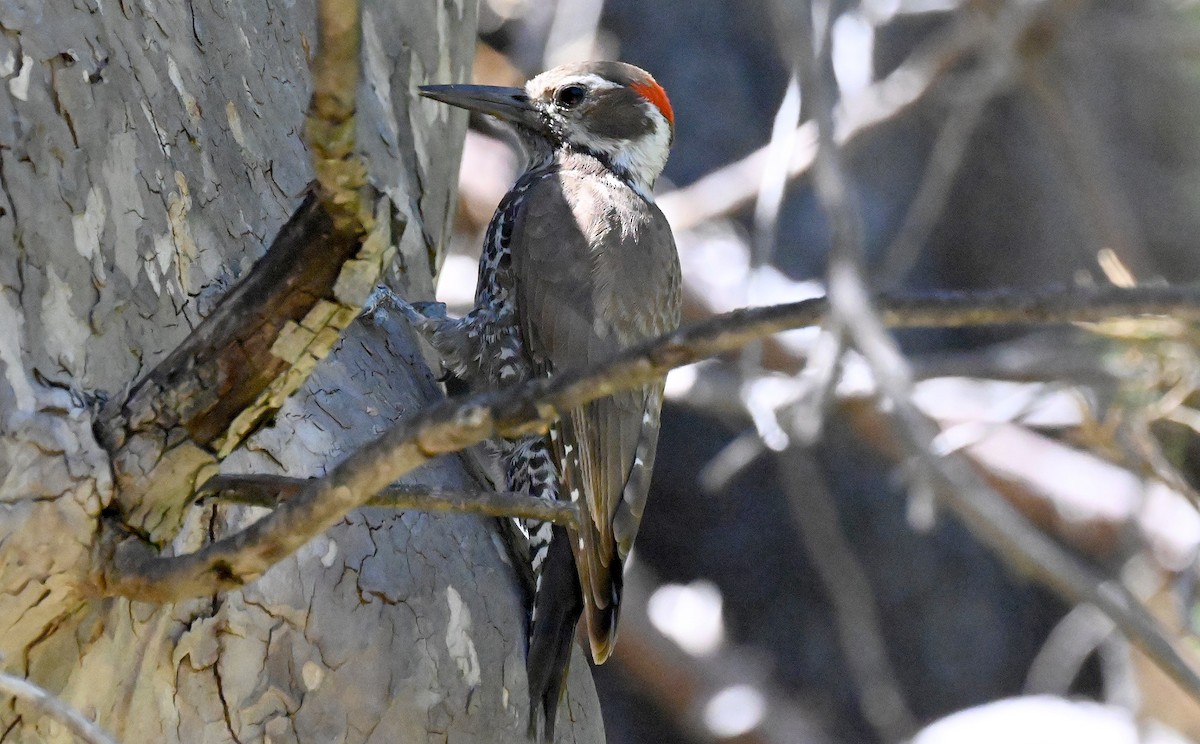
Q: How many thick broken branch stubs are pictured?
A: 1